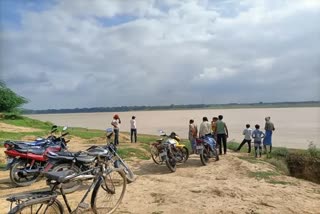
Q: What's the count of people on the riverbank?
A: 9